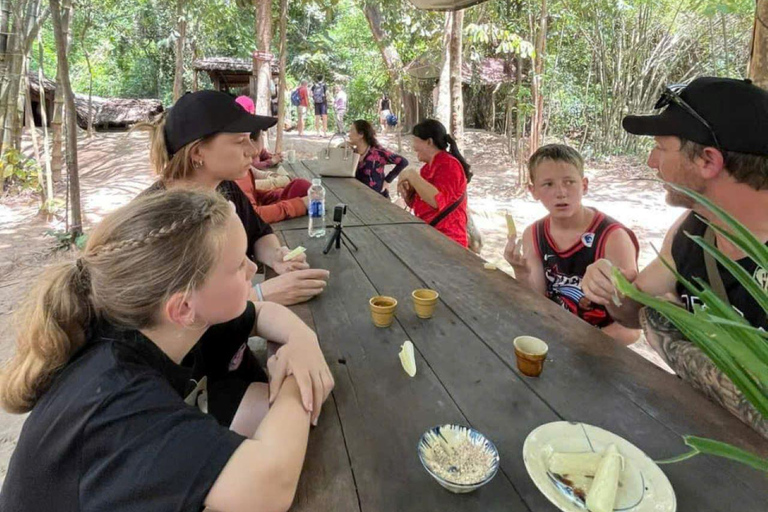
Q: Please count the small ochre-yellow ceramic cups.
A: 3